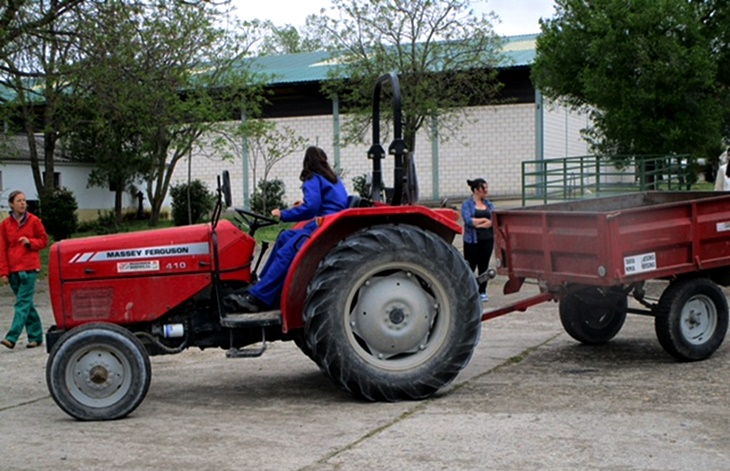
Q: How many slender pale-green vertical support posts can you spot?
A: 4